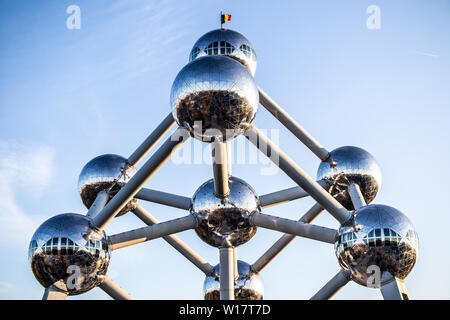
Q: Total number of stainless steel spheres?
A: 8